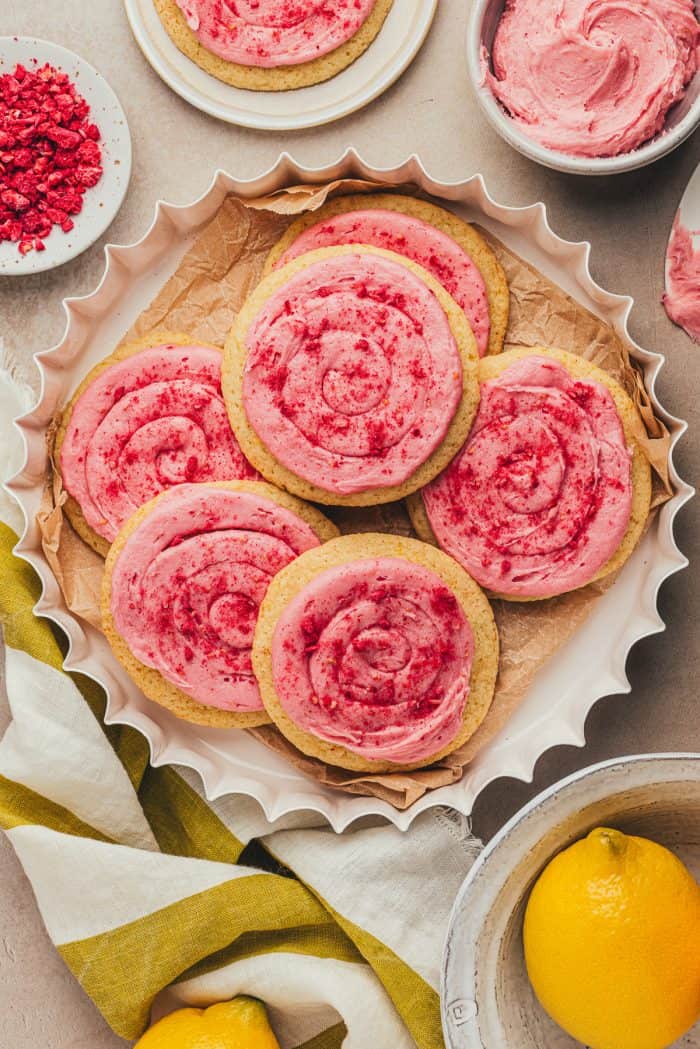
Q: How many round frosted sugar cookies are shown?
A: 7